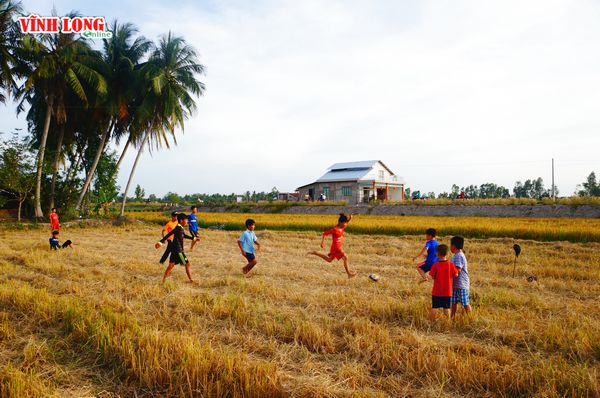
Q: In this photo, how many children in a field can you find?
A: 10